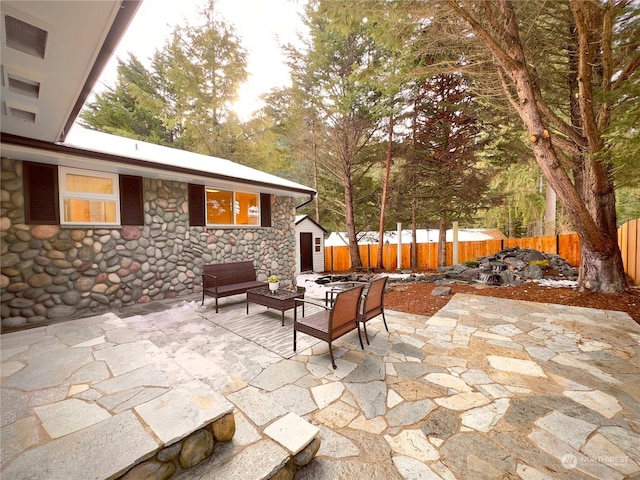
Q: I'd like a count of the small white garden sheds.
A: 1